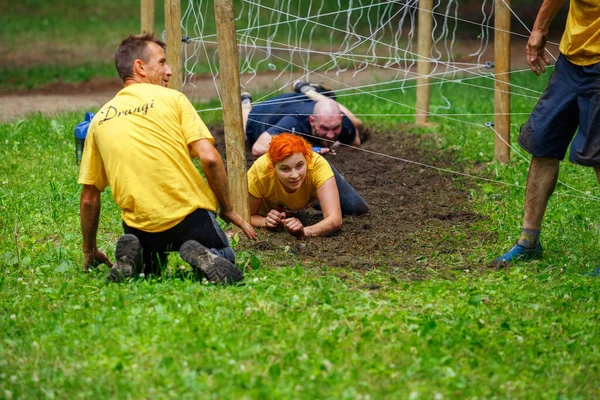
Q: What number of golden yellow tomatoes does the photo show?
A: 0